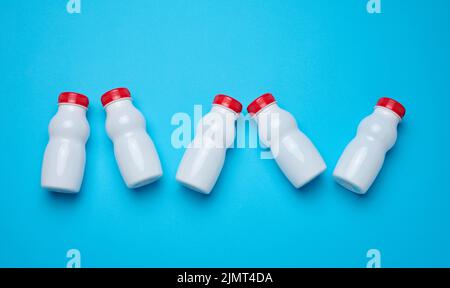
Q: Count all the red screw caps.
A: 5